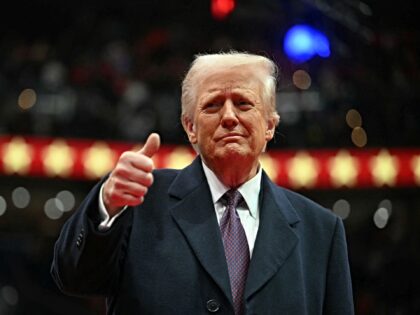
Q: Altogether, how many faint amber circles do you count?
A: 4